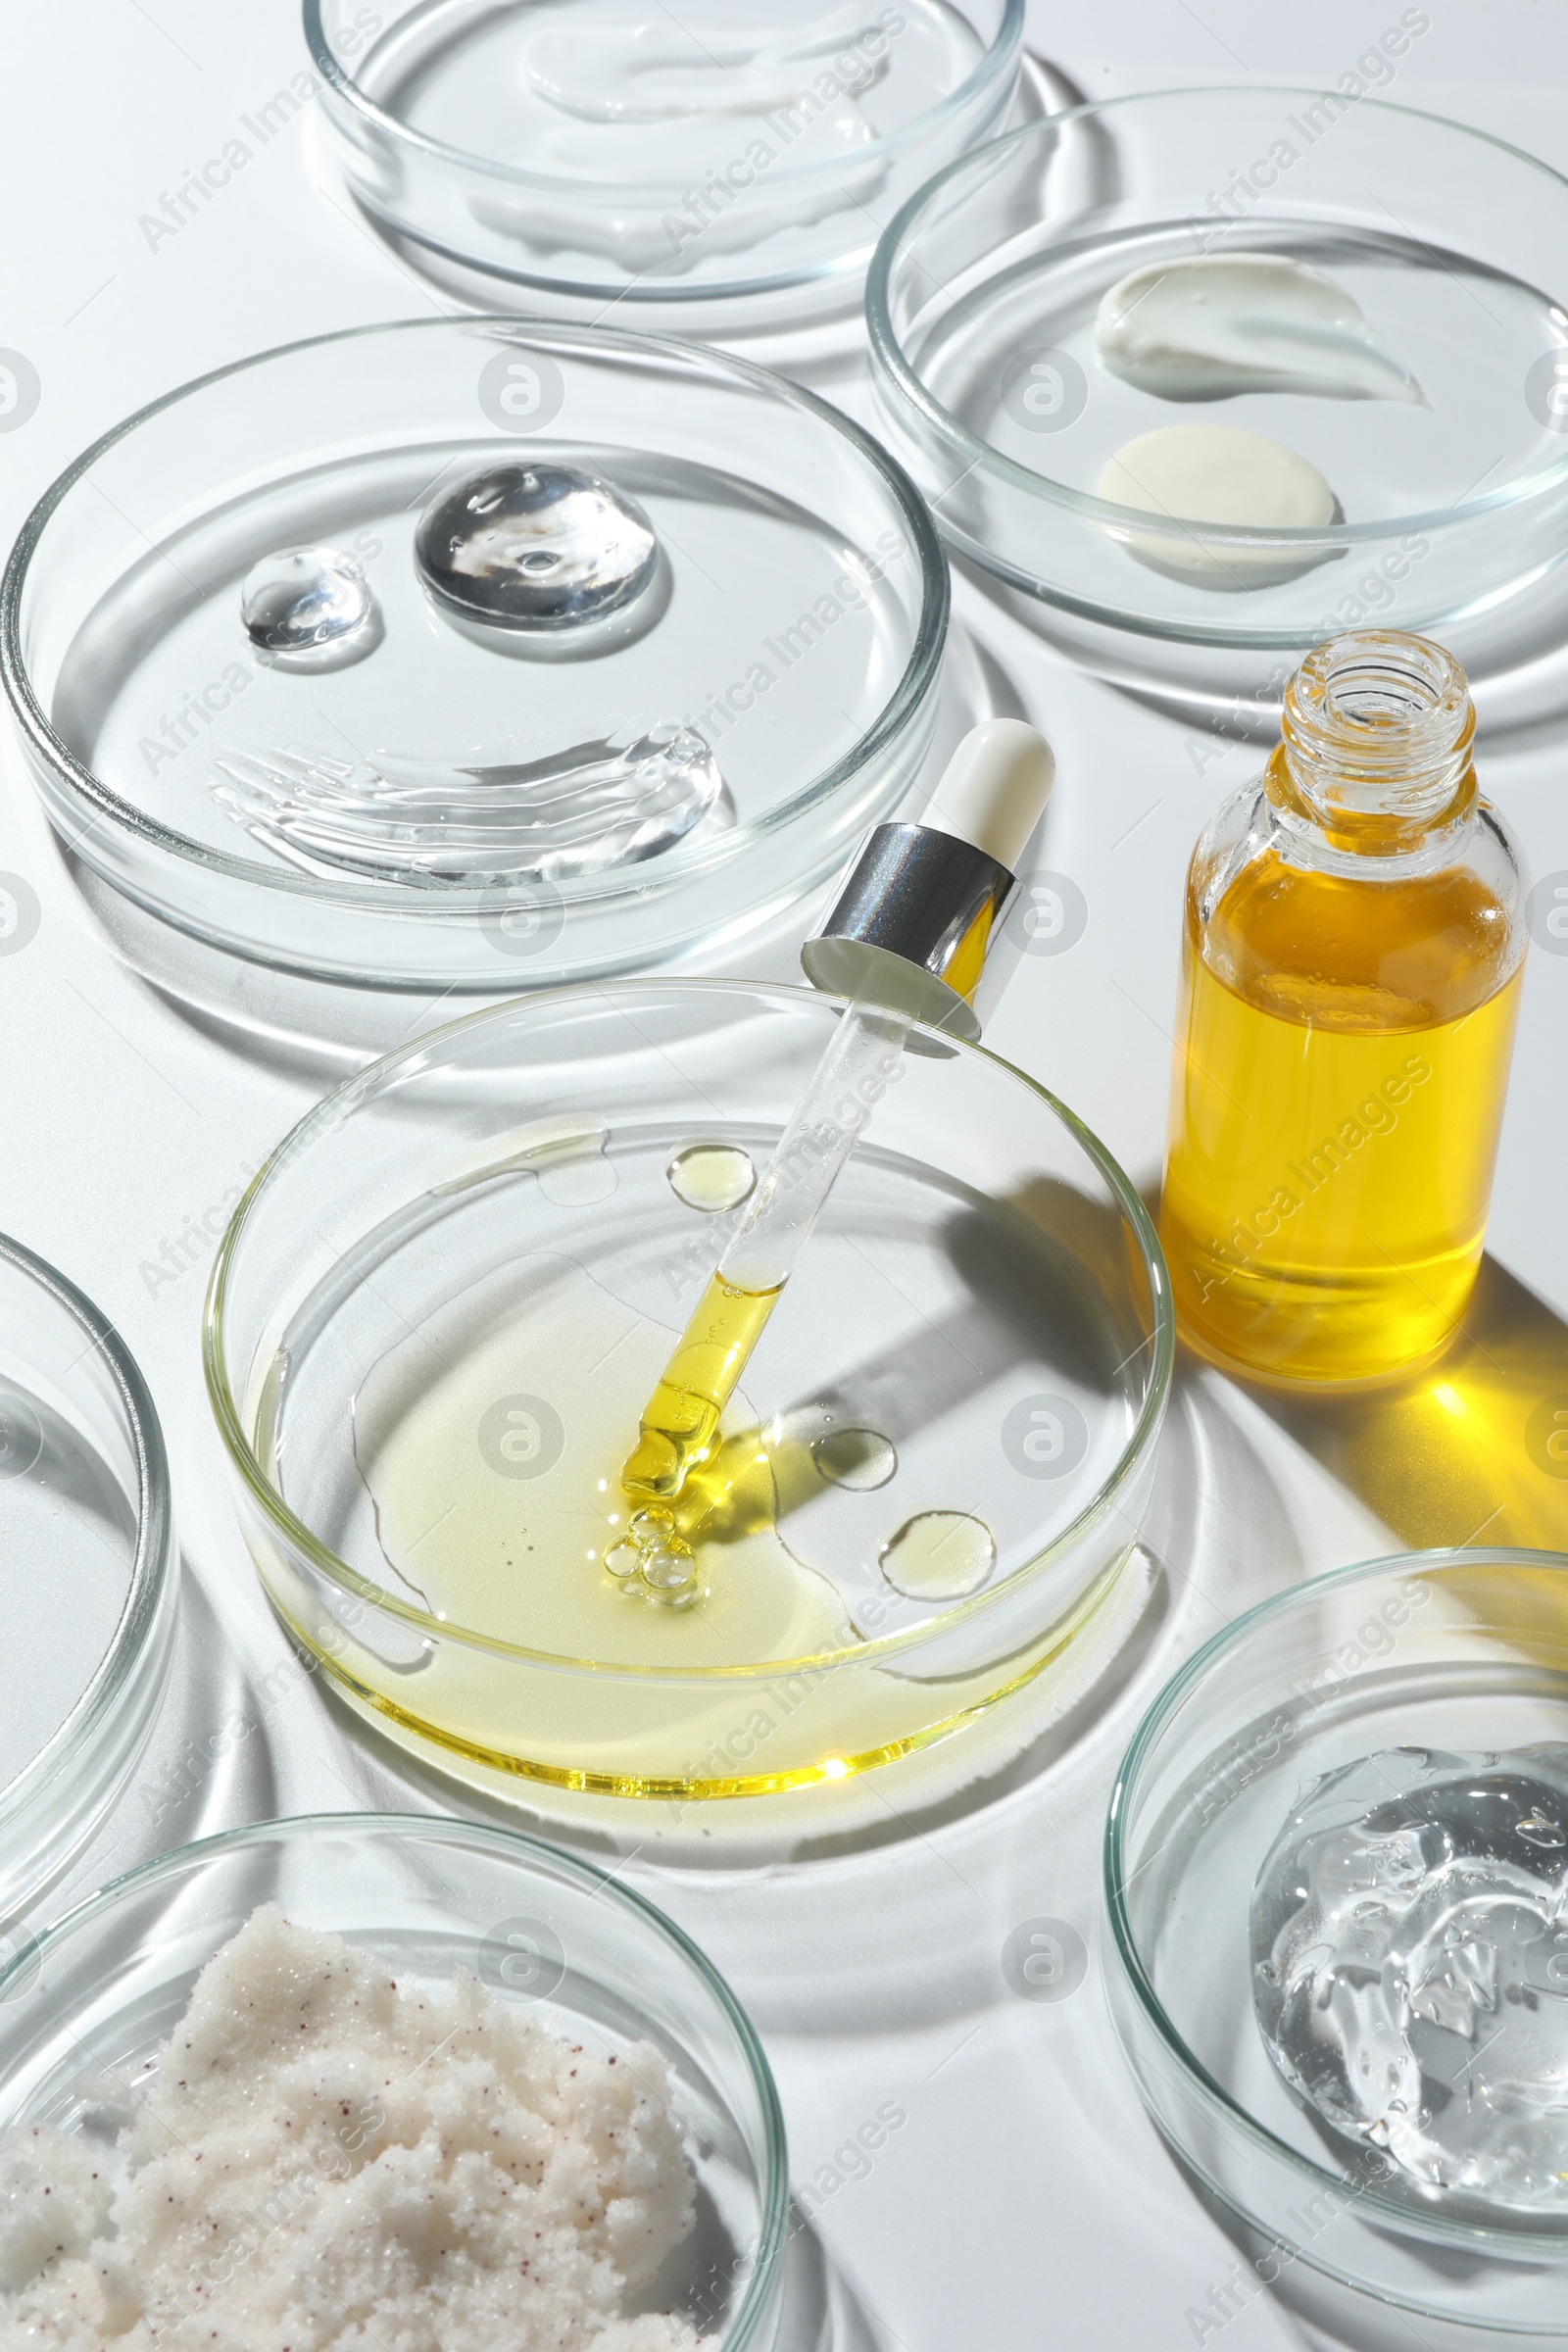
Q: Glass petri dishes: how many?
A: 7